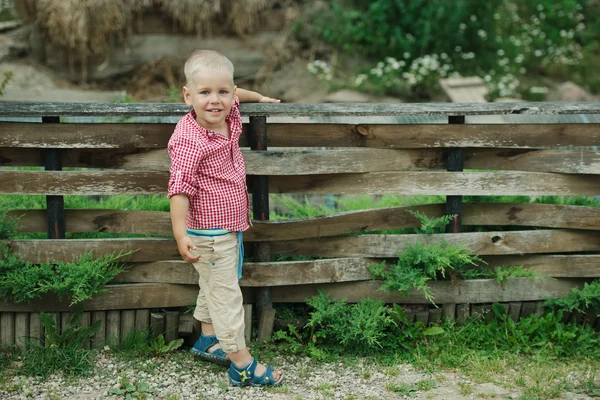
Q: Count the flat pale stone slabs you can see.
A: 1